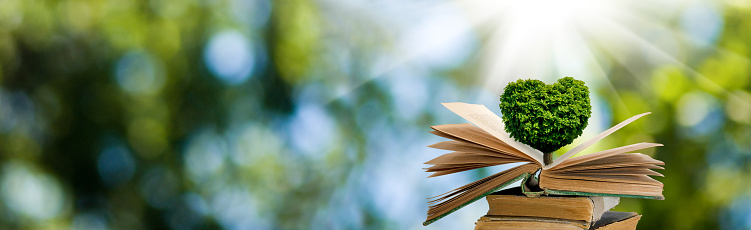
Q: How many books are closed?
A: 2